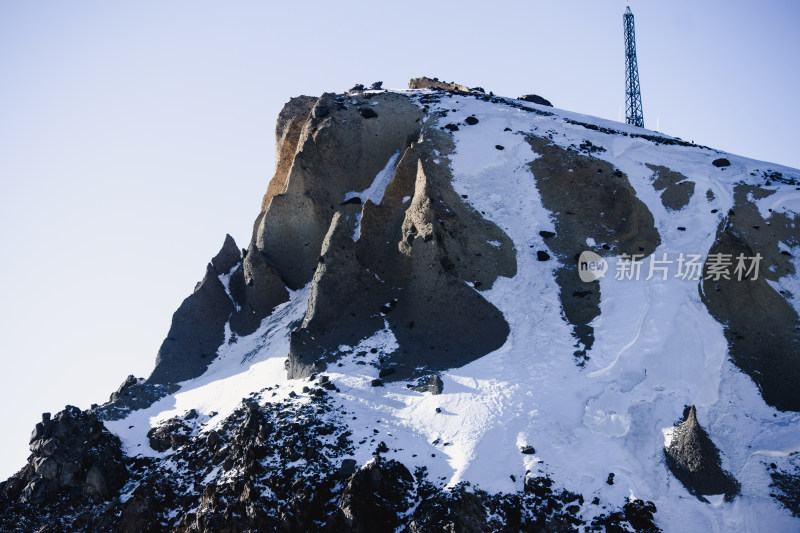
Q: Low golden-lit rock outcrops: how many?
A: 1